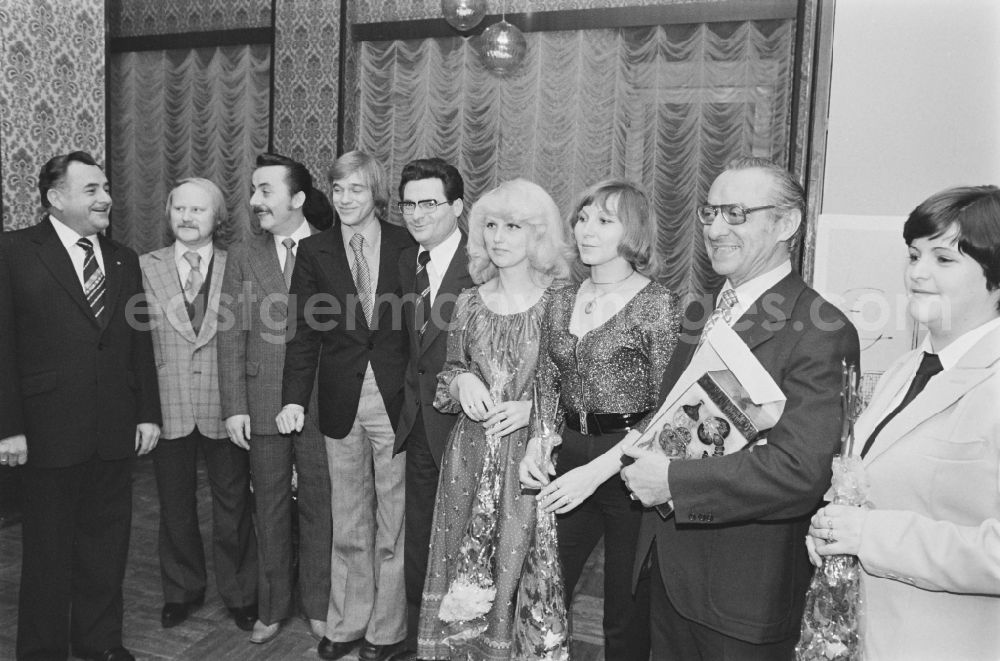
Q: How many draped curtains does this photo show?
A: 2